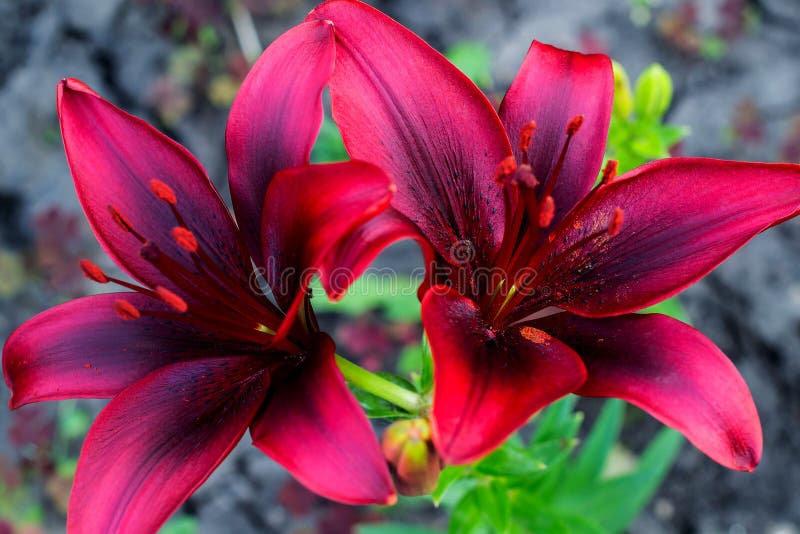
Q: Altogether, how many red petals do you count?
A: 12